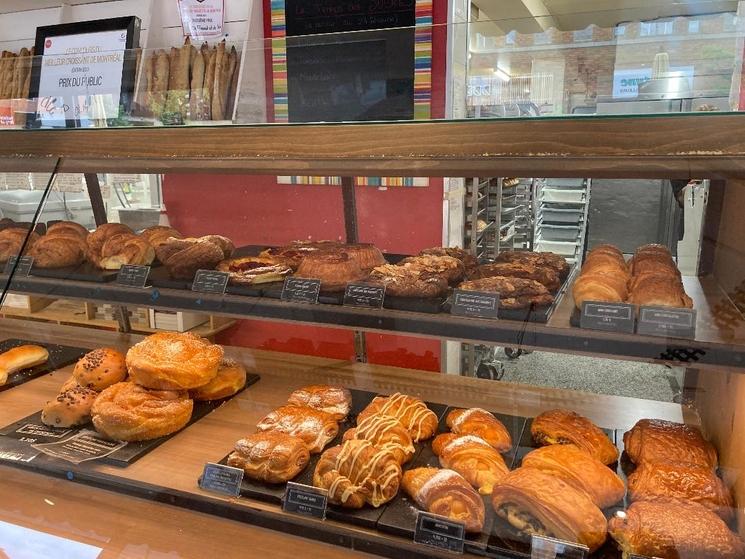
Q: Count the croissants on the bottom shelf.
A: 15